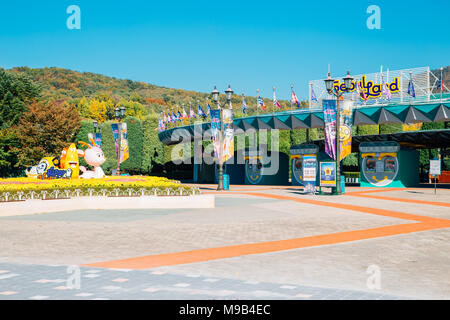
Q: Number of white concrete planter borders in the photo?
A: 1